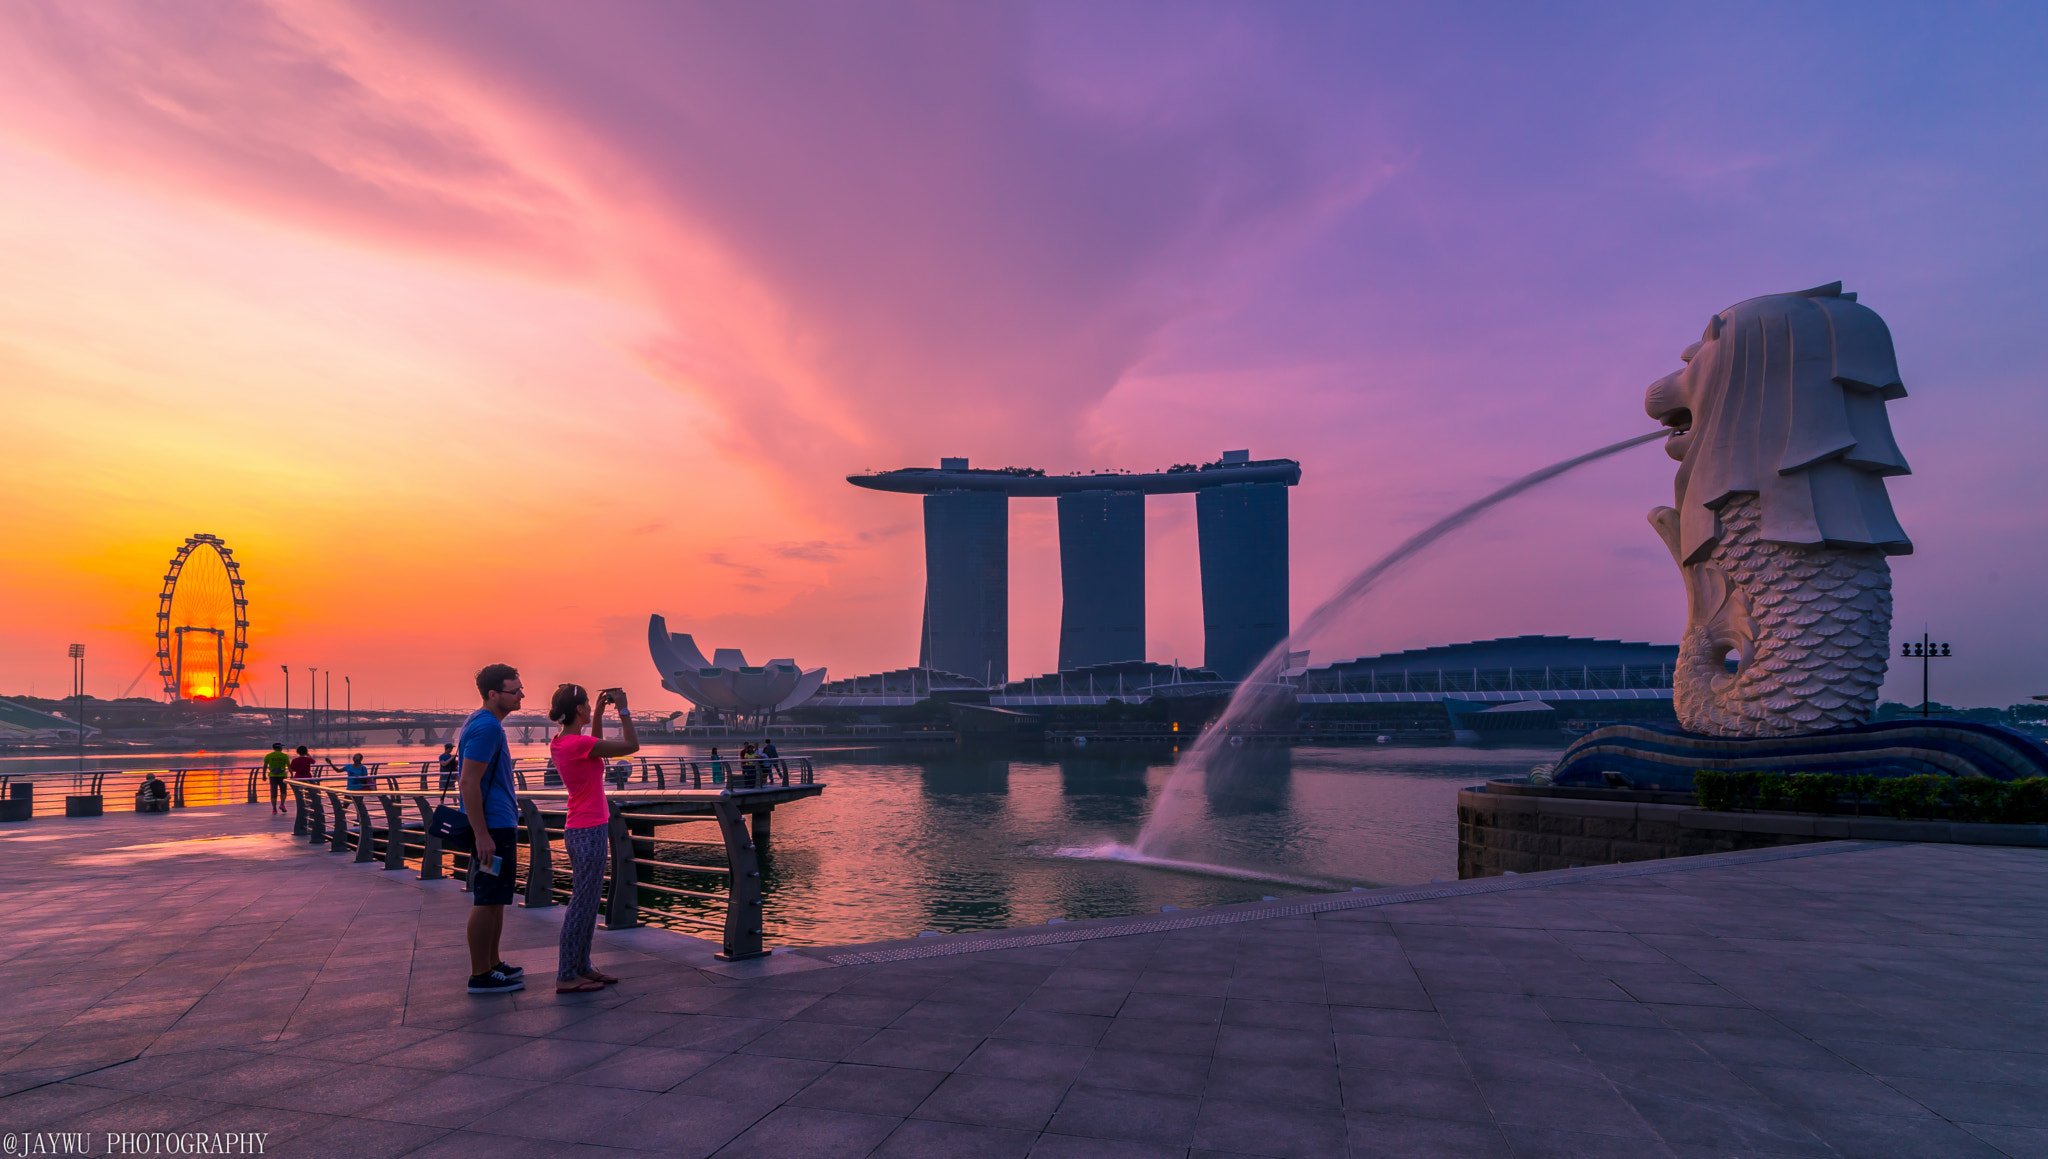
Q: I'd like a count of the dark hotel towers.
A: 3